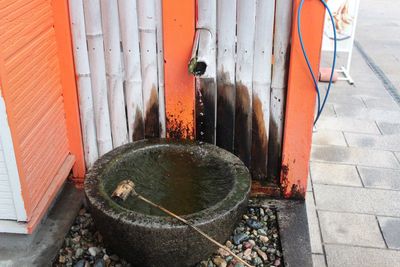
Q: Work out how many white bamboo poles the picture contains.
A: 11